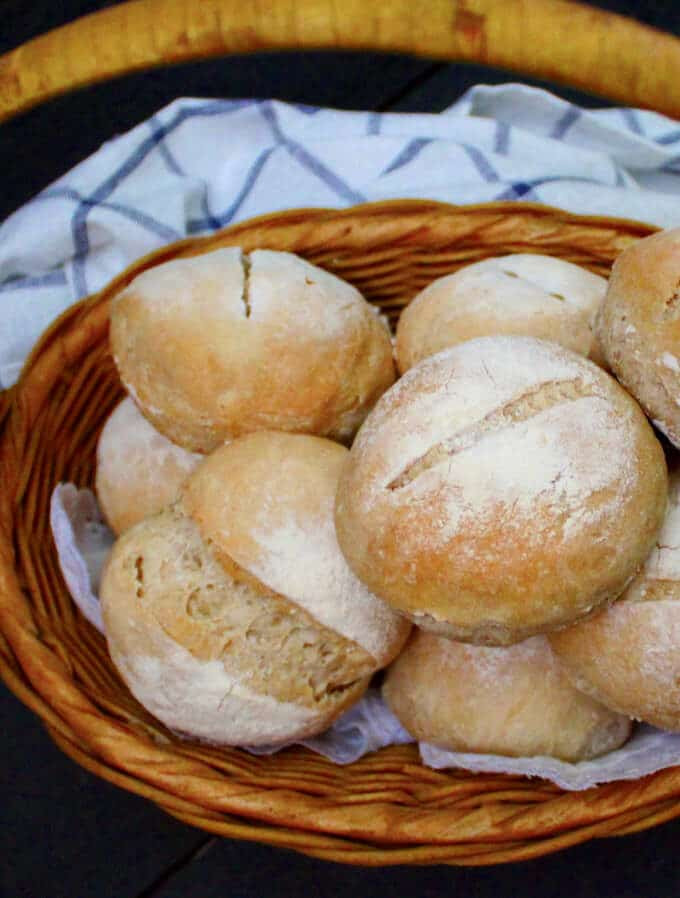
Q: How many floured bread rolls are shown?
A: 8